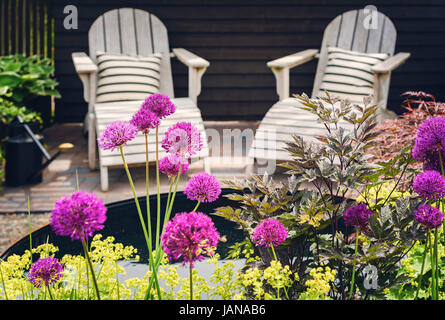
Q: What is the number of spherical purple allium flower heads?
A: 14